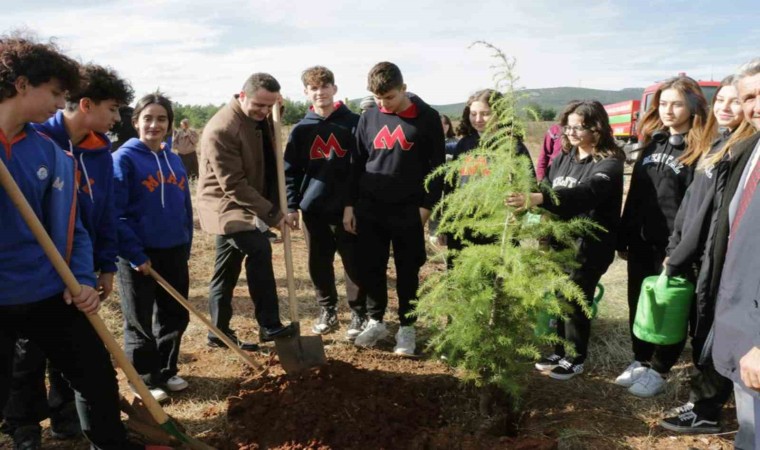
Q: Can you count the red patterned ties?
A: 1